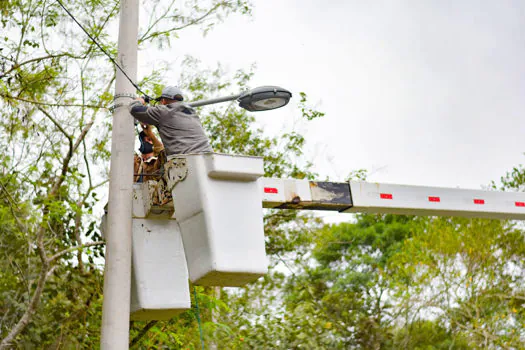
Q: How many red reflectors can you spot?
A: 5